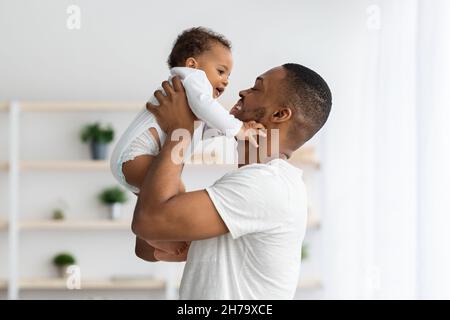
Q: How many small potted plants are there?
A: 4